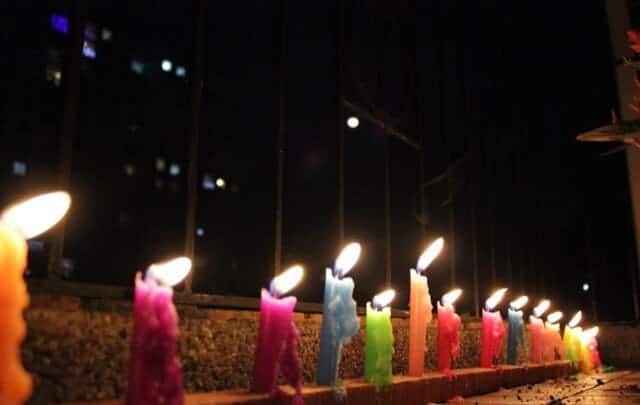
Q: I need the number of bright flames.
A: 13